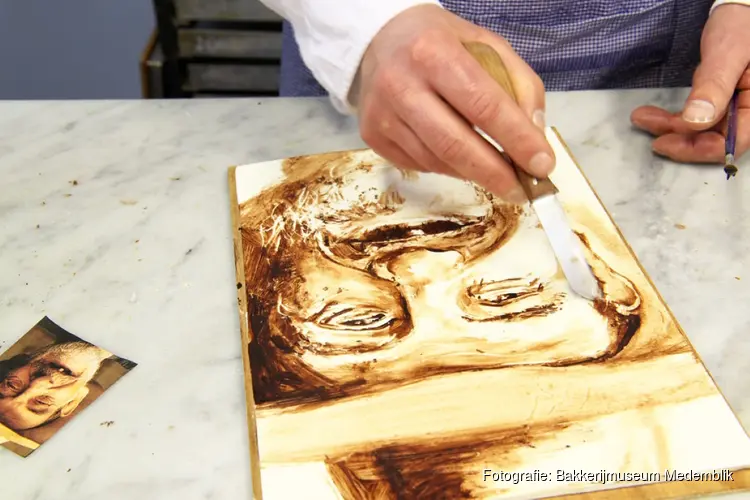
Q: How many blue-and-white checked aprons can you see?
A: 1